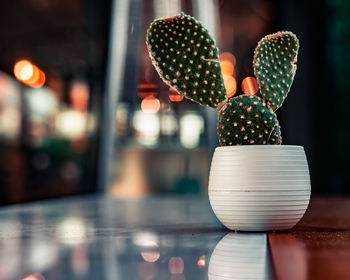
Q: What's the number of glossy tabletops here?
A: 1